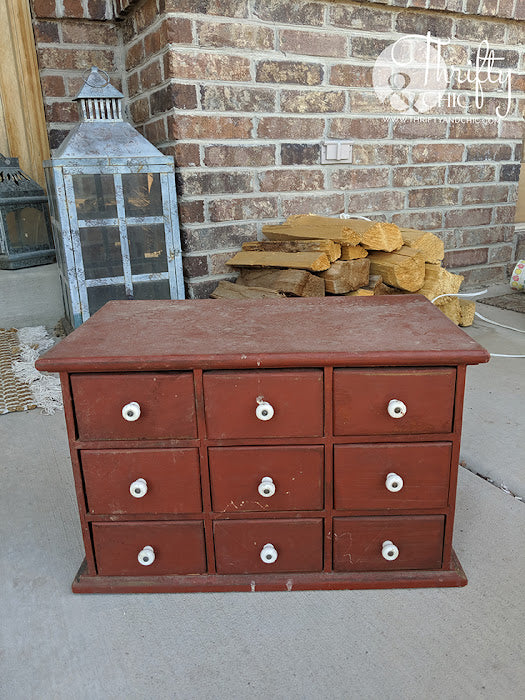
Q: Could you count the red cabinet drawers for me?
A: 9